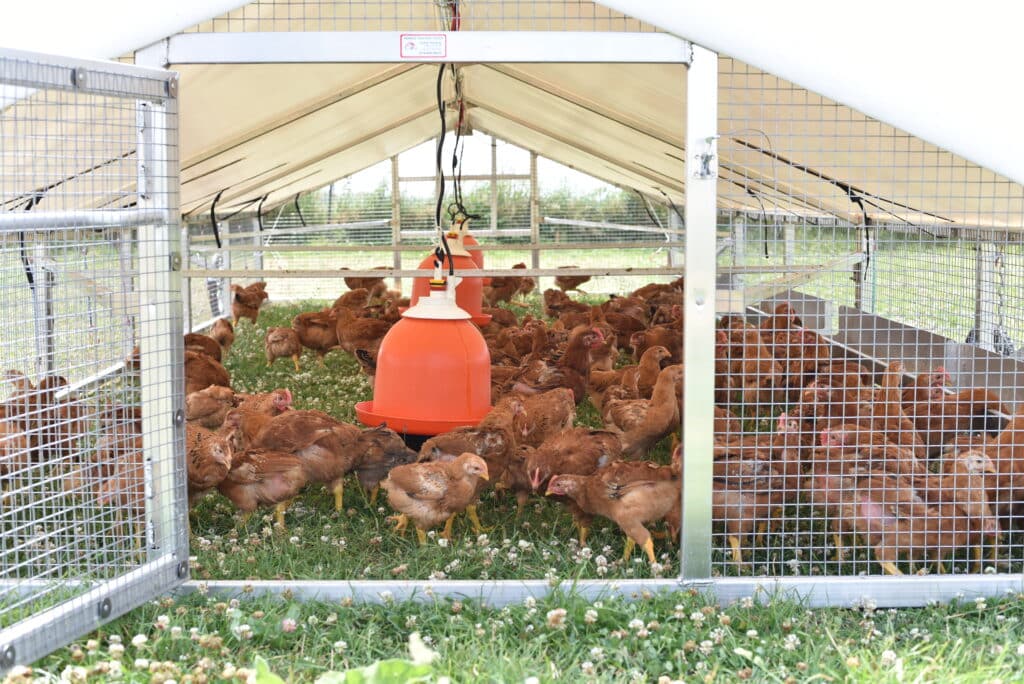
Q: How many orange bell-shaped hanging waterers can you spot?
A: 3